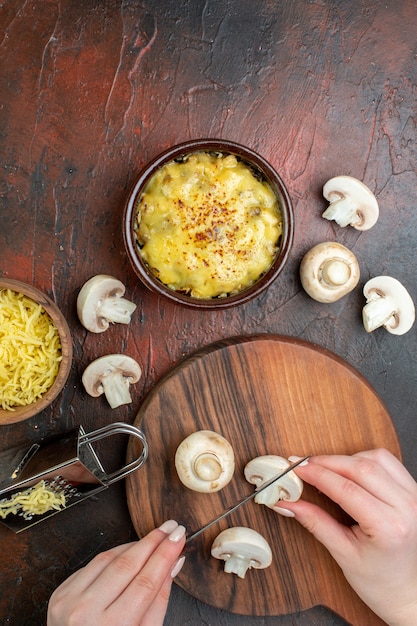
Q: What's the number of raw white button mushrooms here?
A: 8